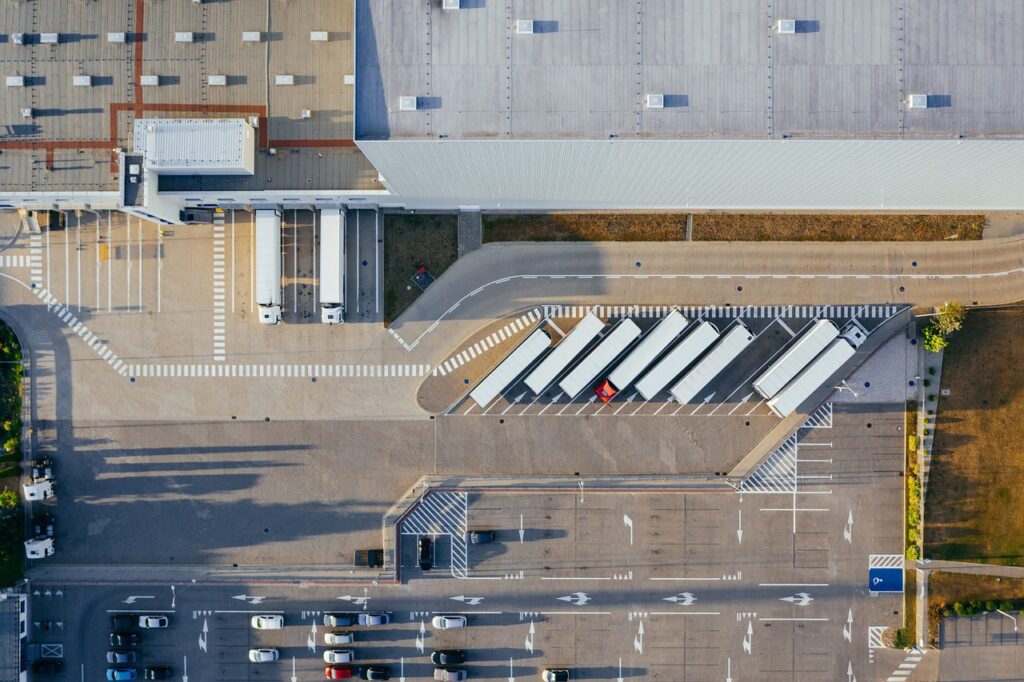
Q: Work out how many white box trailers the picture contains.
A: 10